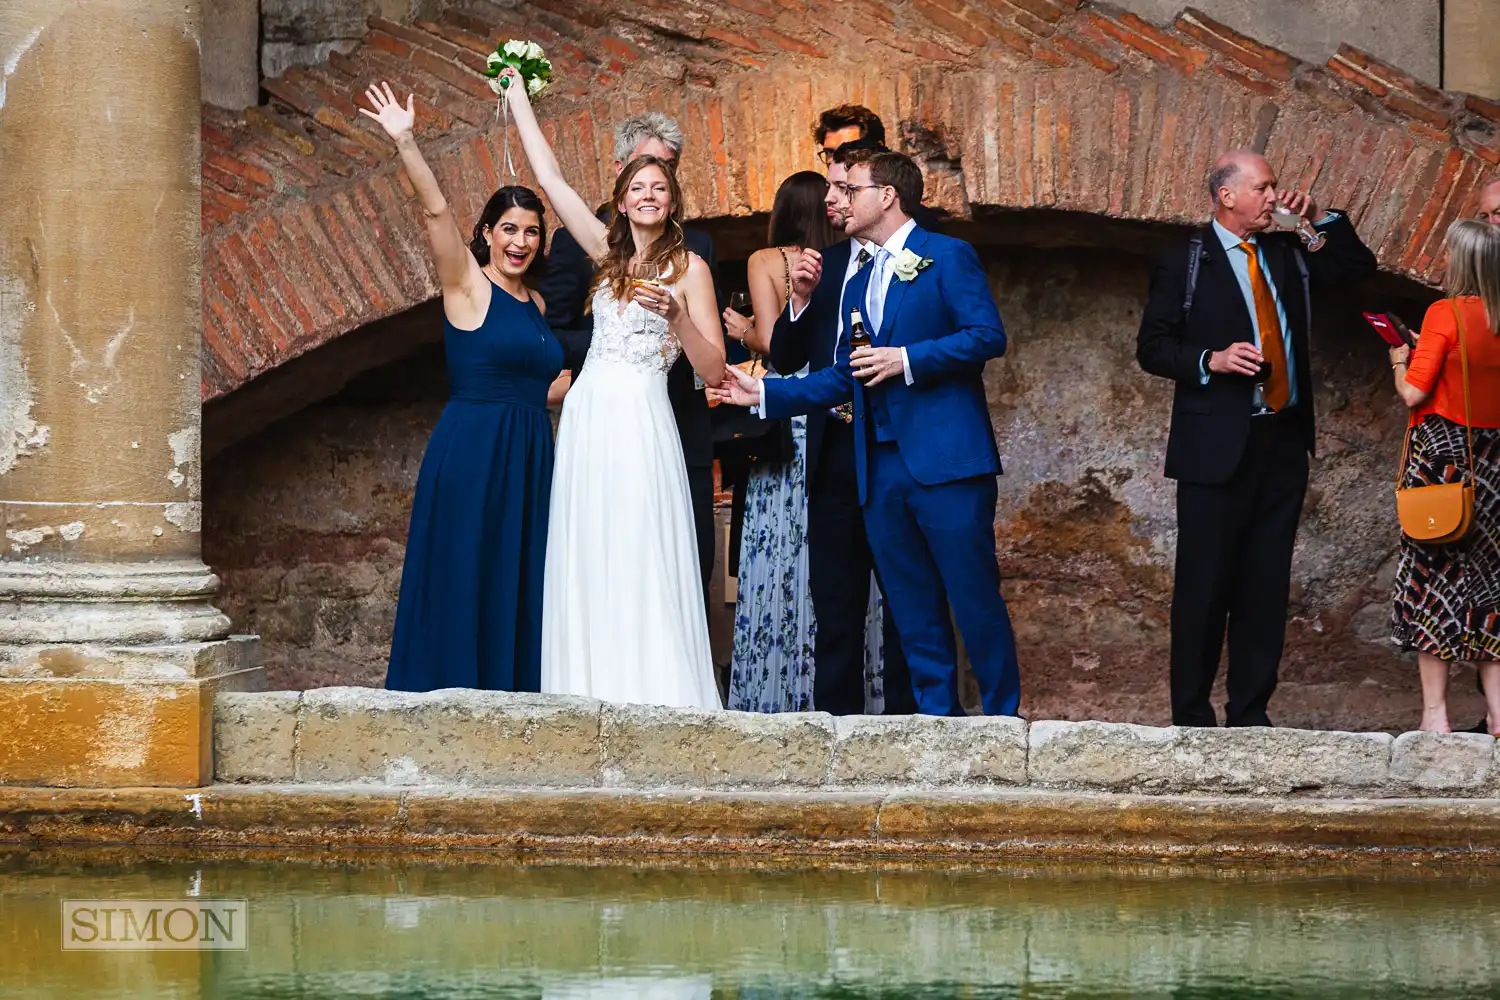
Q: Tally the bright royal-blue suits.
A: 1